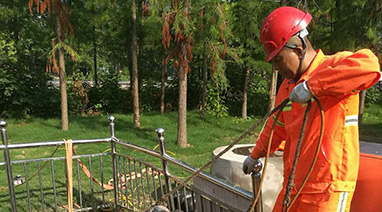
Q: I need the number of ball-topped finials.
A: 4